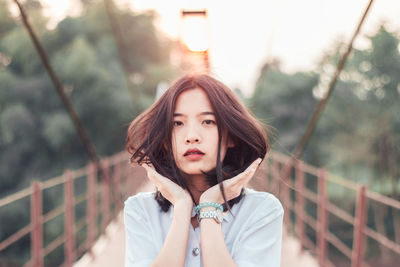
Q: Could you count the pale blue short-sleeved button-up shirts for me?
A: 1